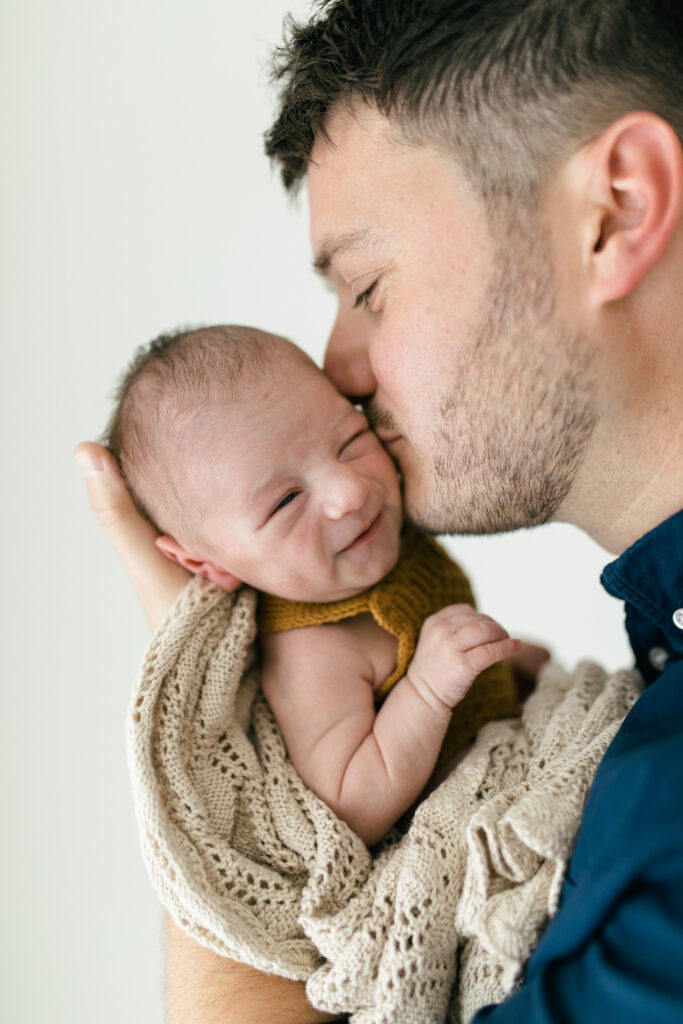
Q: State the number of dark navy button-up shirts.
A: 1